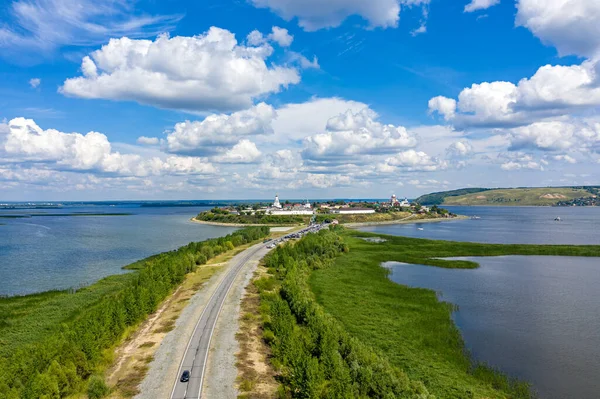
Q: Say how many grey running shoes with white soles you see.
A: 0